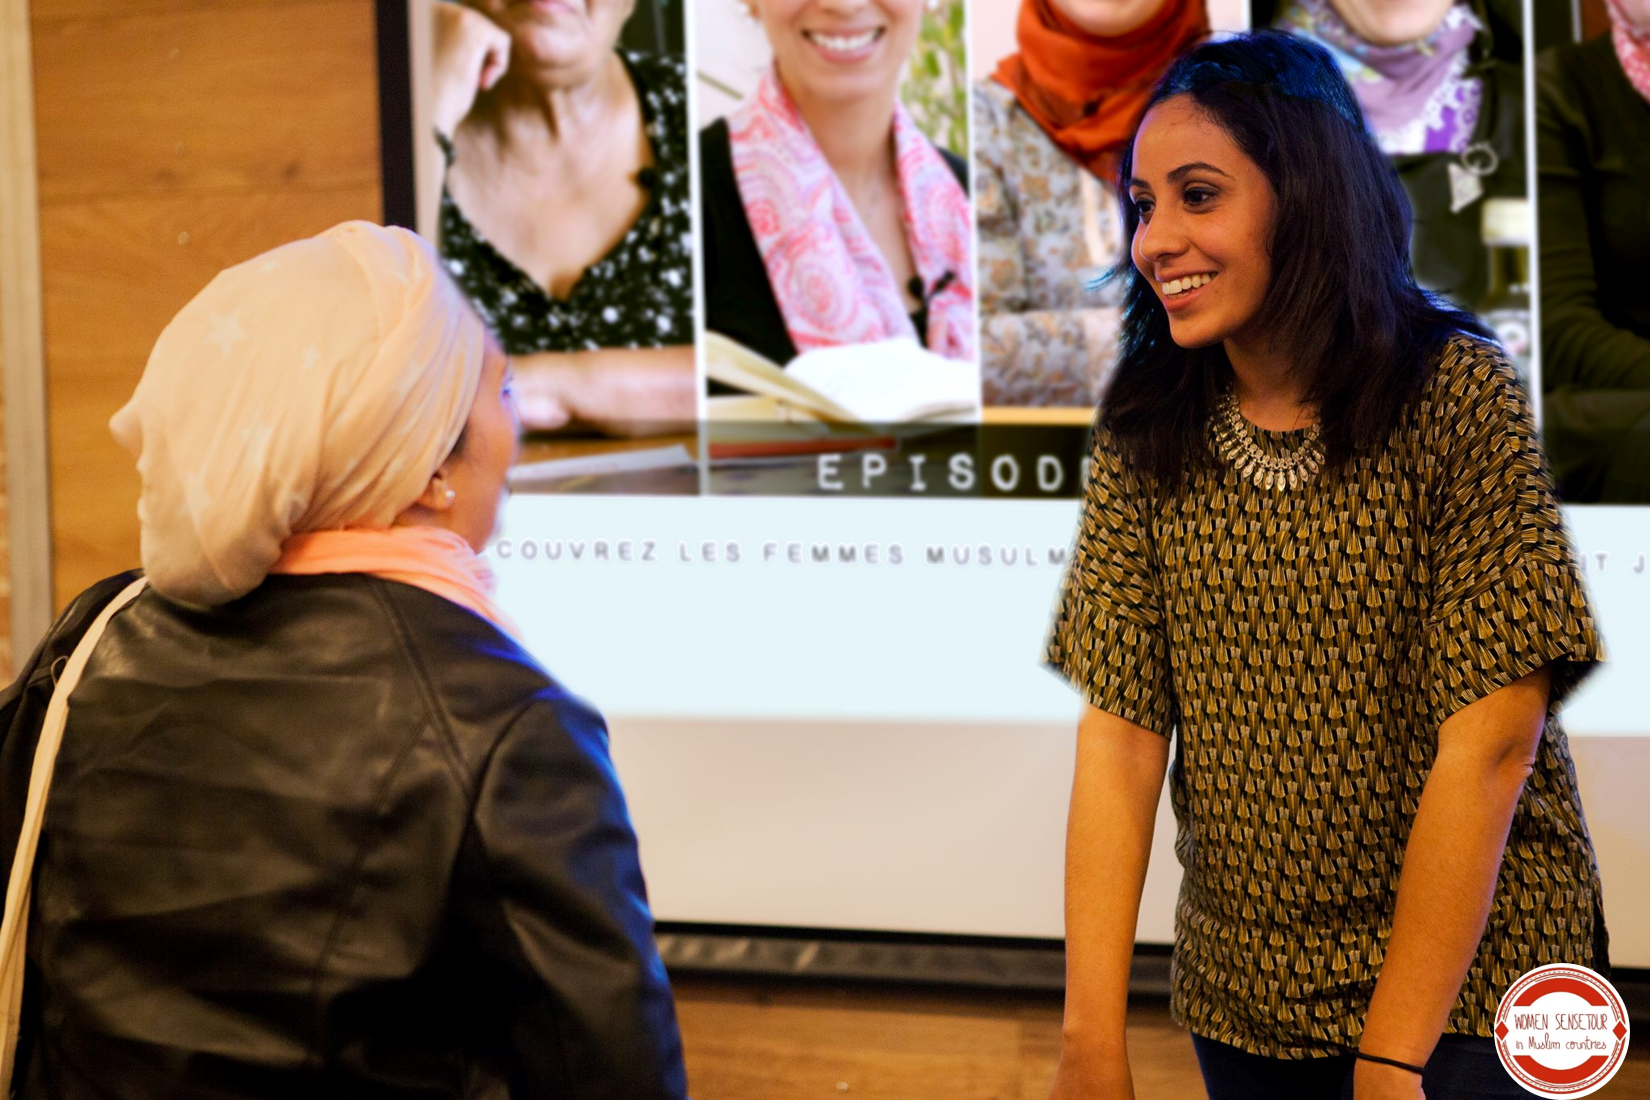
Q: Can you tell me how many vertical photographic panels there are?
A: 5